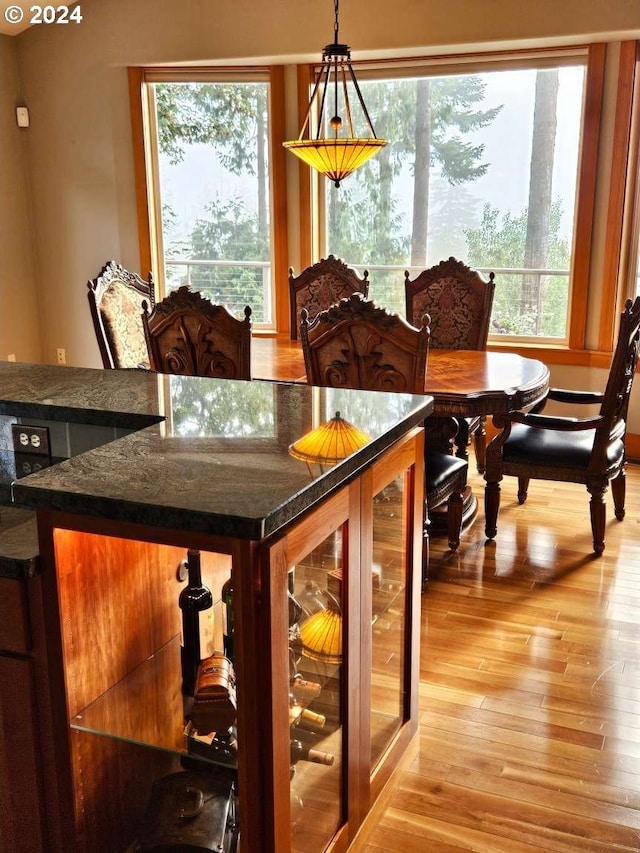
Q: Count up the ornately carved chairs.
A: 6